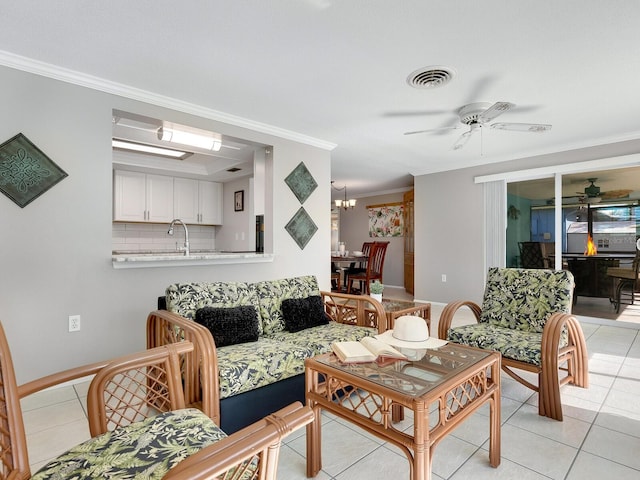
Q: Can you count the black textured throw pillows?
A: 2